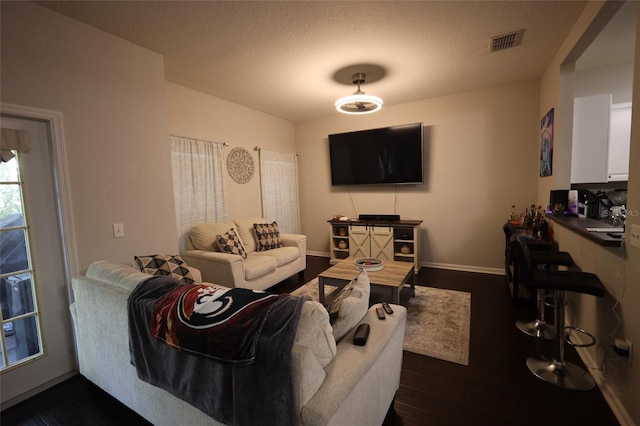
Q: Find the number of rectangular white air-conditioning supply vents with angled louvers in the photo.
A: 1